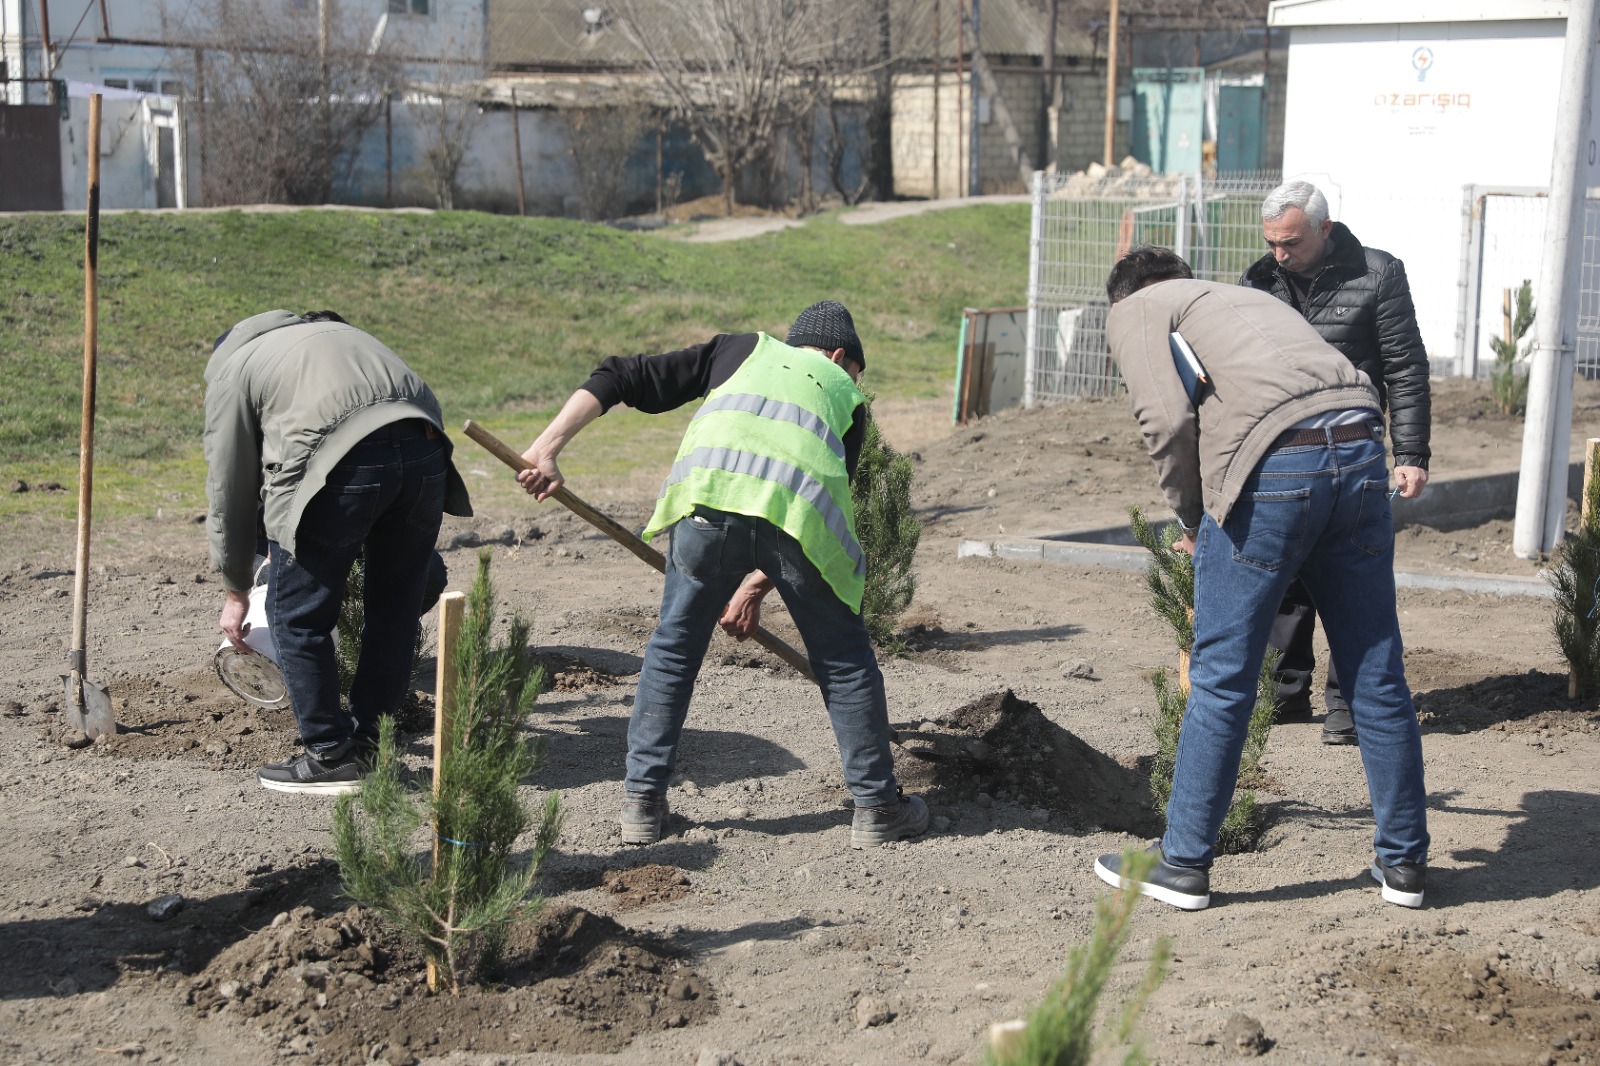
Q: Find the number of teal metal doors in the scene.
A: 2